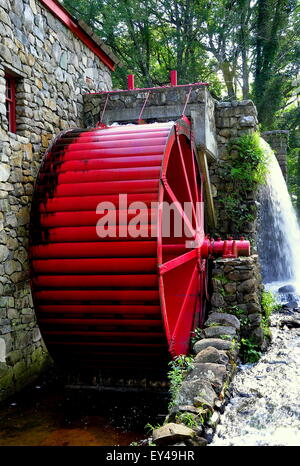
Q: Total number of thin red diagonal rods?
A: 3